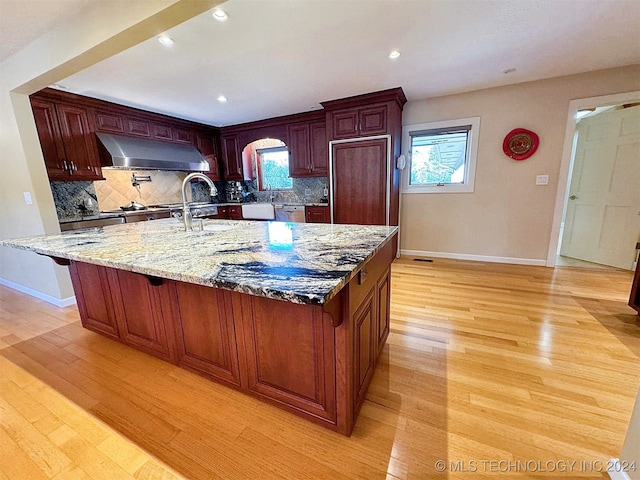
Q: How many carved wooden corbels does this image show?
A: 3